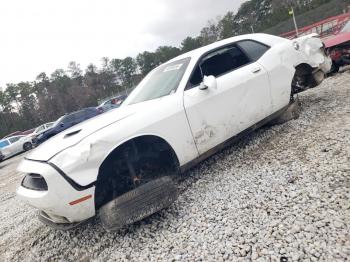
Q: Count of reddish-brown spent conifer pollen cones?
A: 0